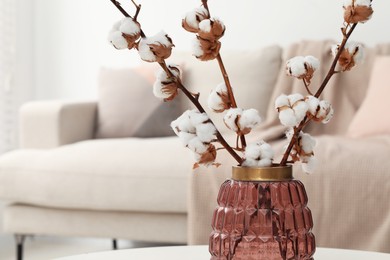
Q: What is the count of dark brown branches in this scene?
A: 3